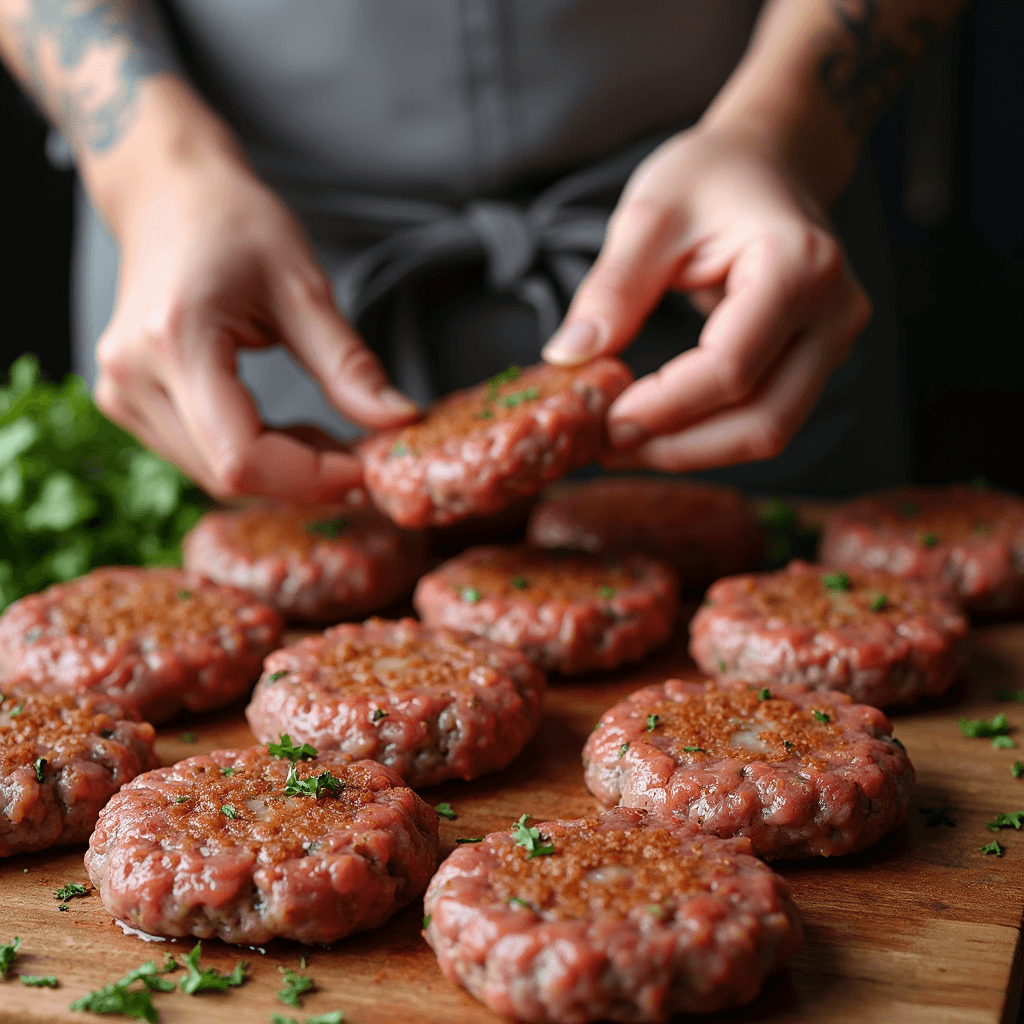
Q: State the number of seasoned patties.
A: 12